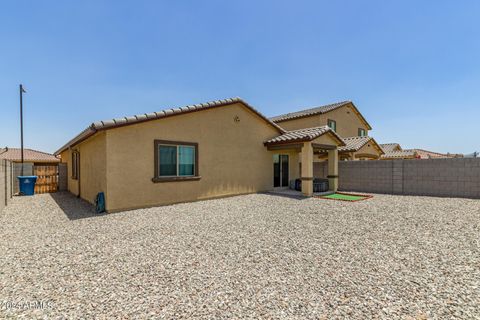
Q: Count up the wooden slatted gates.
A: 1